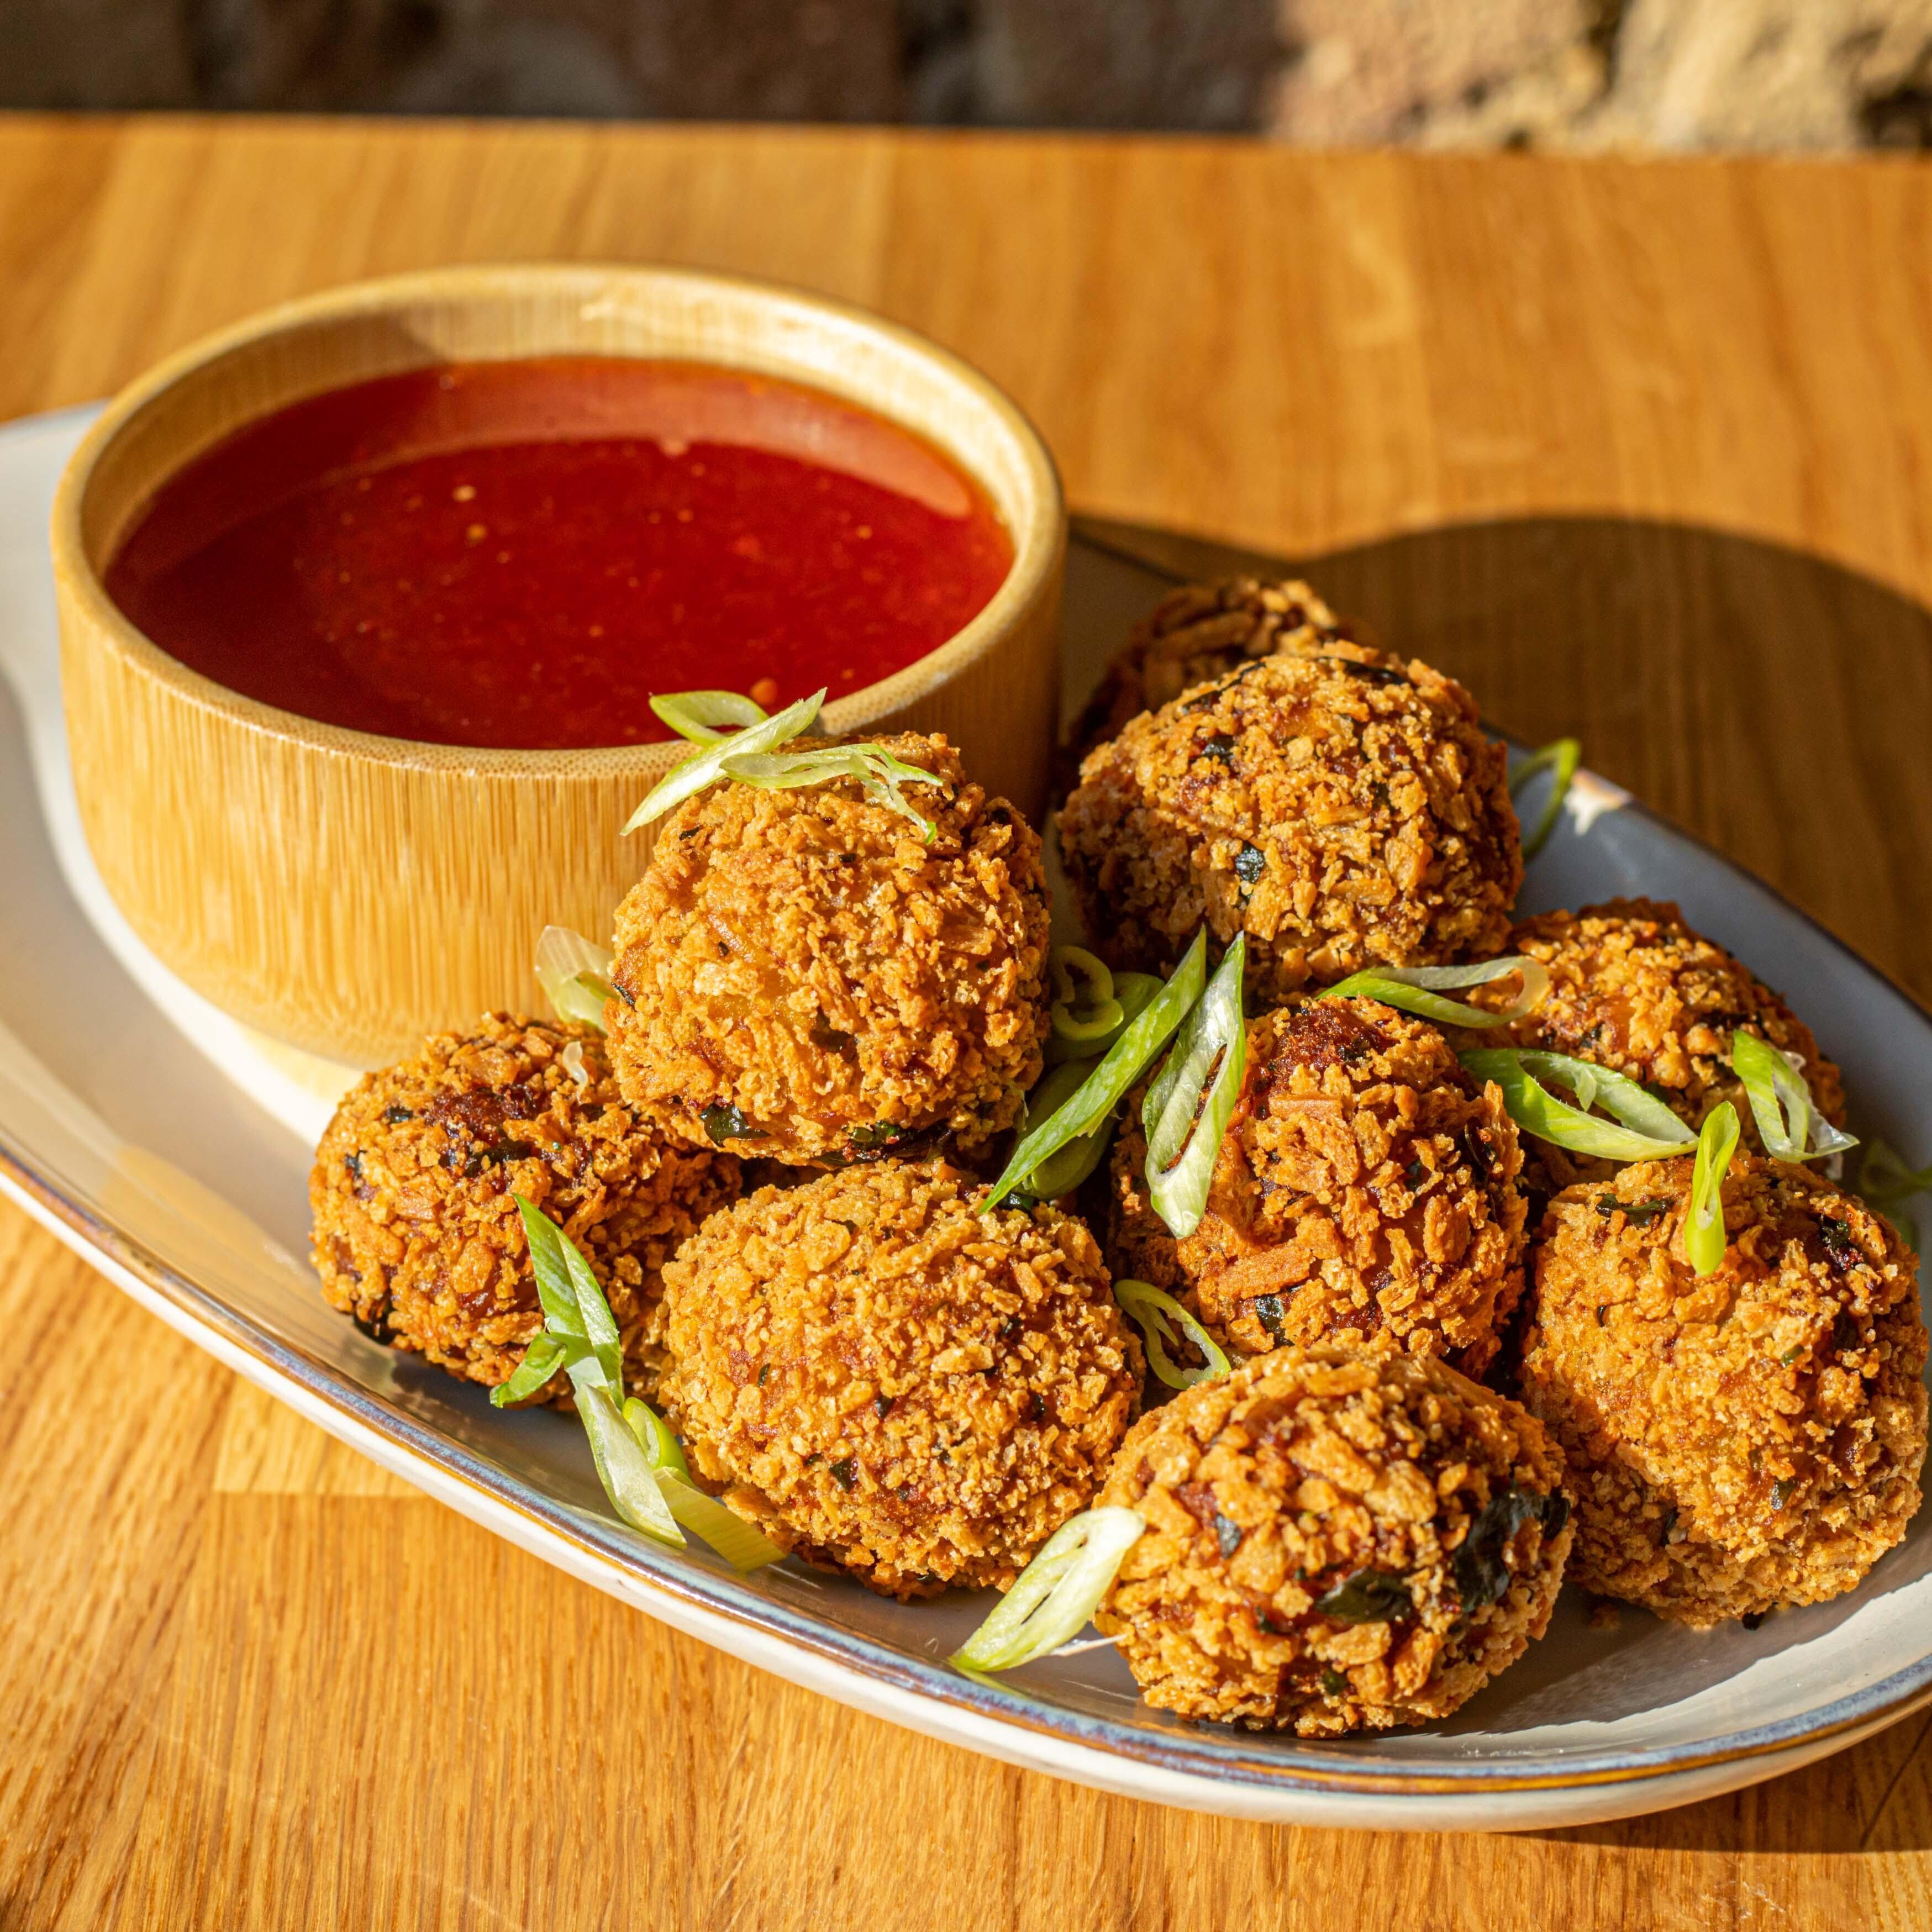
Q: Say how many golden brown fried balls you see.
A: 9